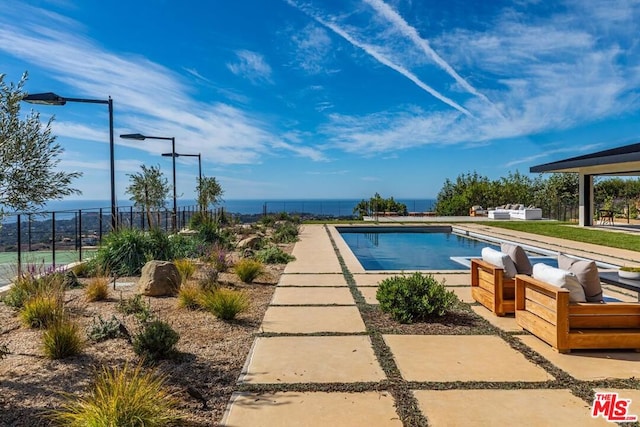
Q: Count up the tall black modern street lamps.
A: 3